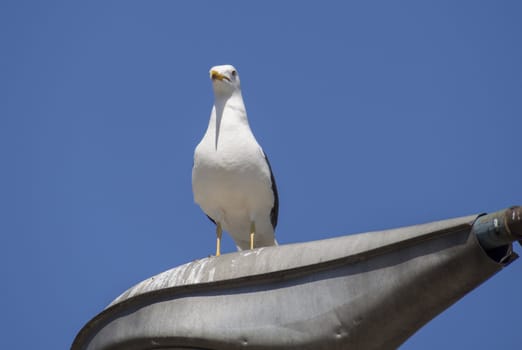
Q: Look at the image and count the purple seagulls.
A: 0